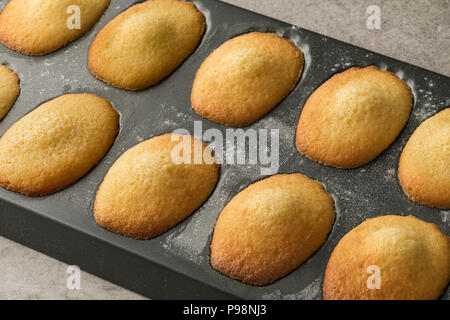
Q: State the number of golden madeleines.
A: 10